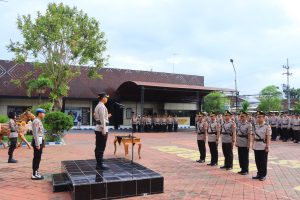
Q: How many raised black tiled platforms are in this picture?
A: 1